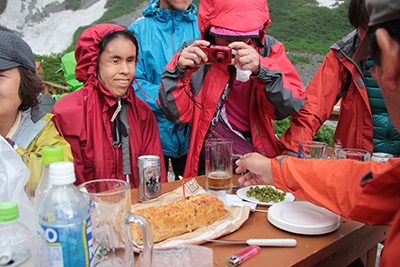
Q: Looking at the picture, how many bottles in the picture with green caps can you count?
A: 2